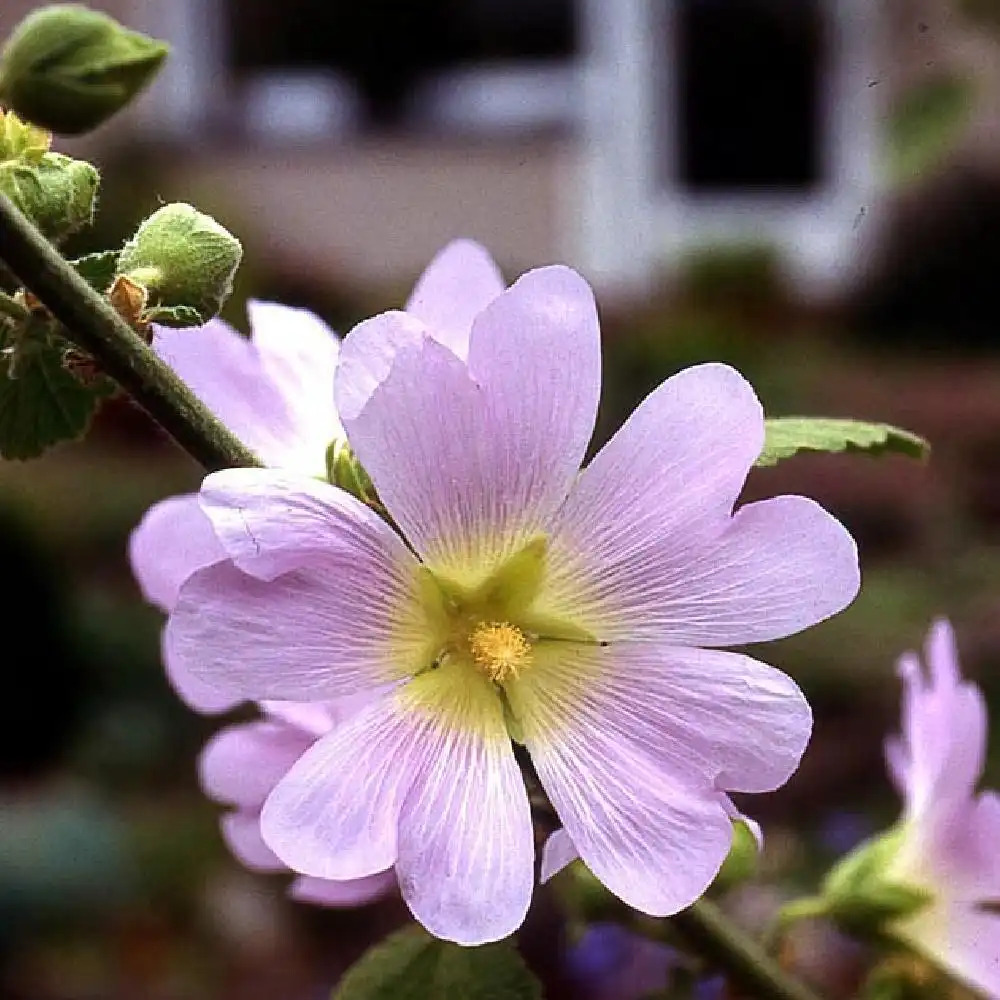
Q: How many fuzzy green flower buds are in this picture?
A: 3